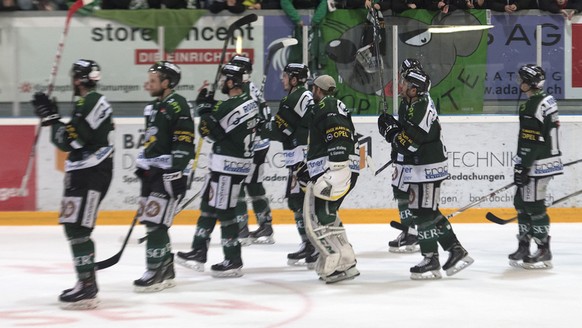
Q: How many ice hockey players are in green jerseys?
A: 9